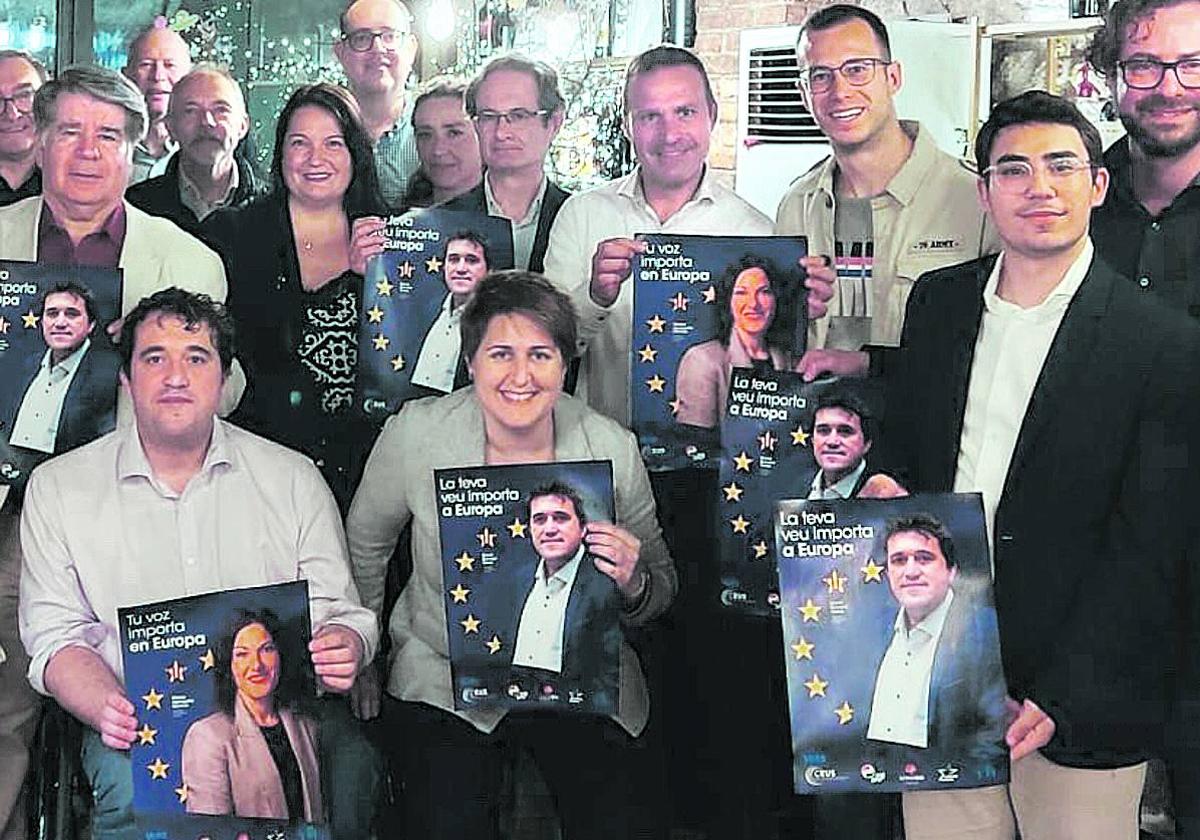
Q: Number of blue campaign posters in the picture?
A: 7